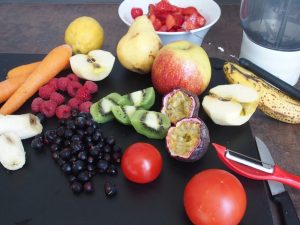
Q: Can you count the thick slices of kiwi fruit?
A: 4